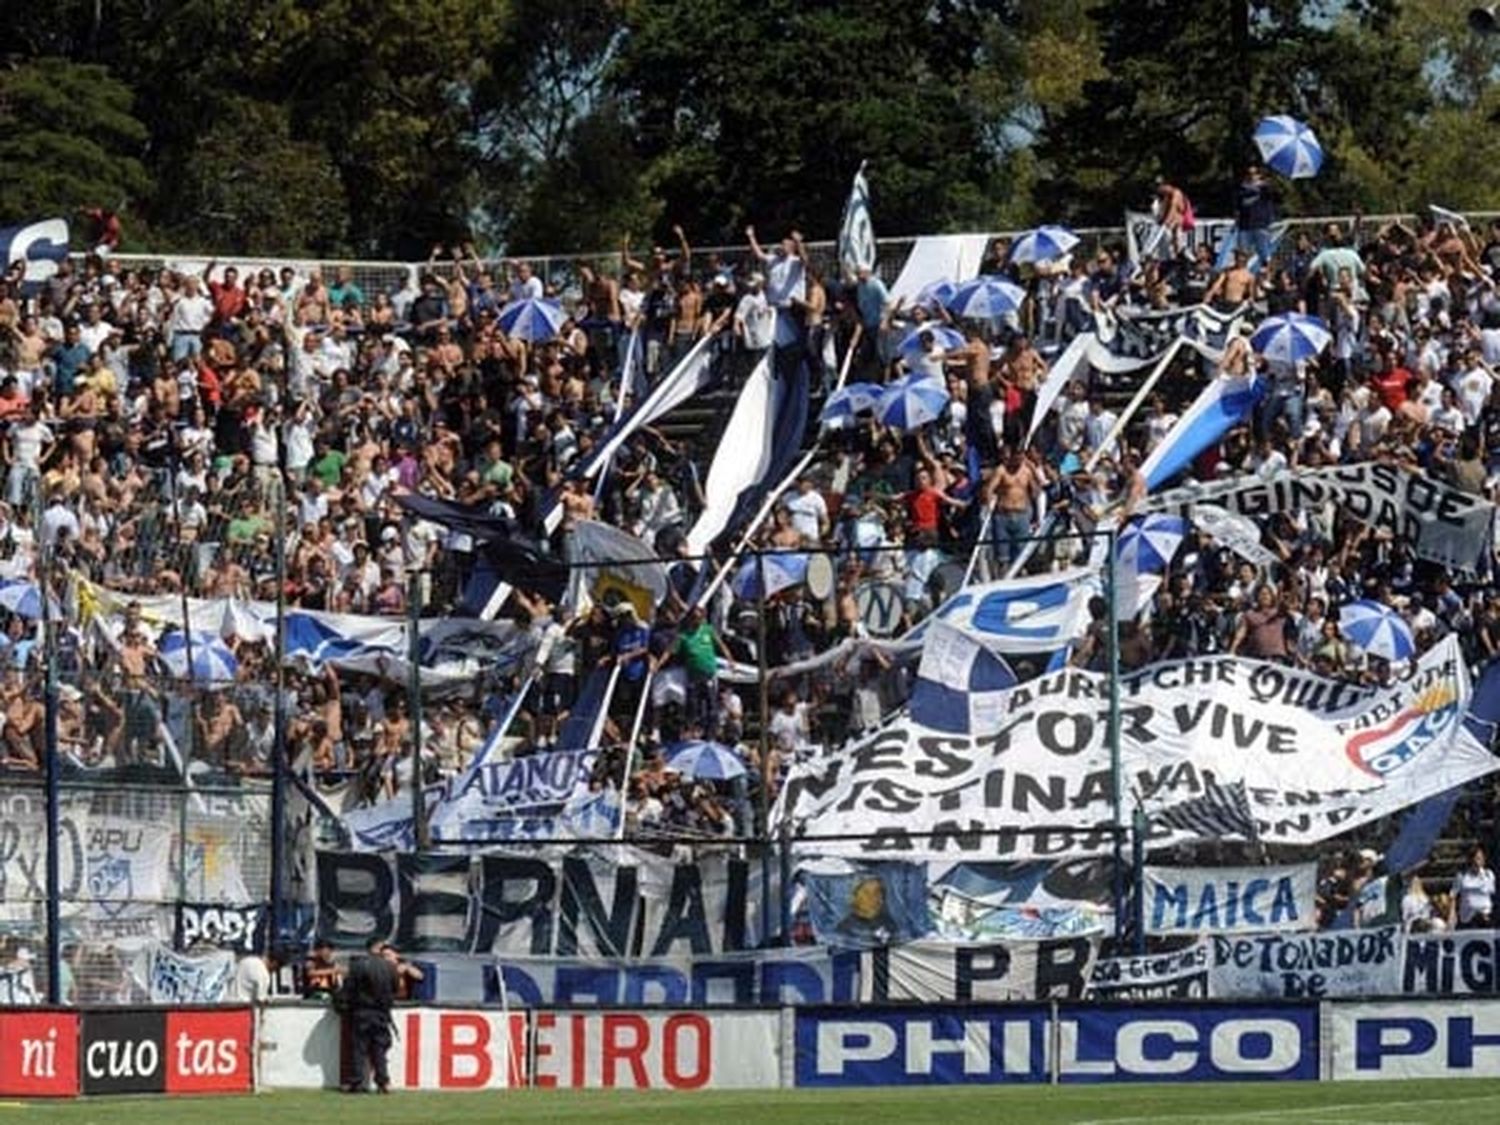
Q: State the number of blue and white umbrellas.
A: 15